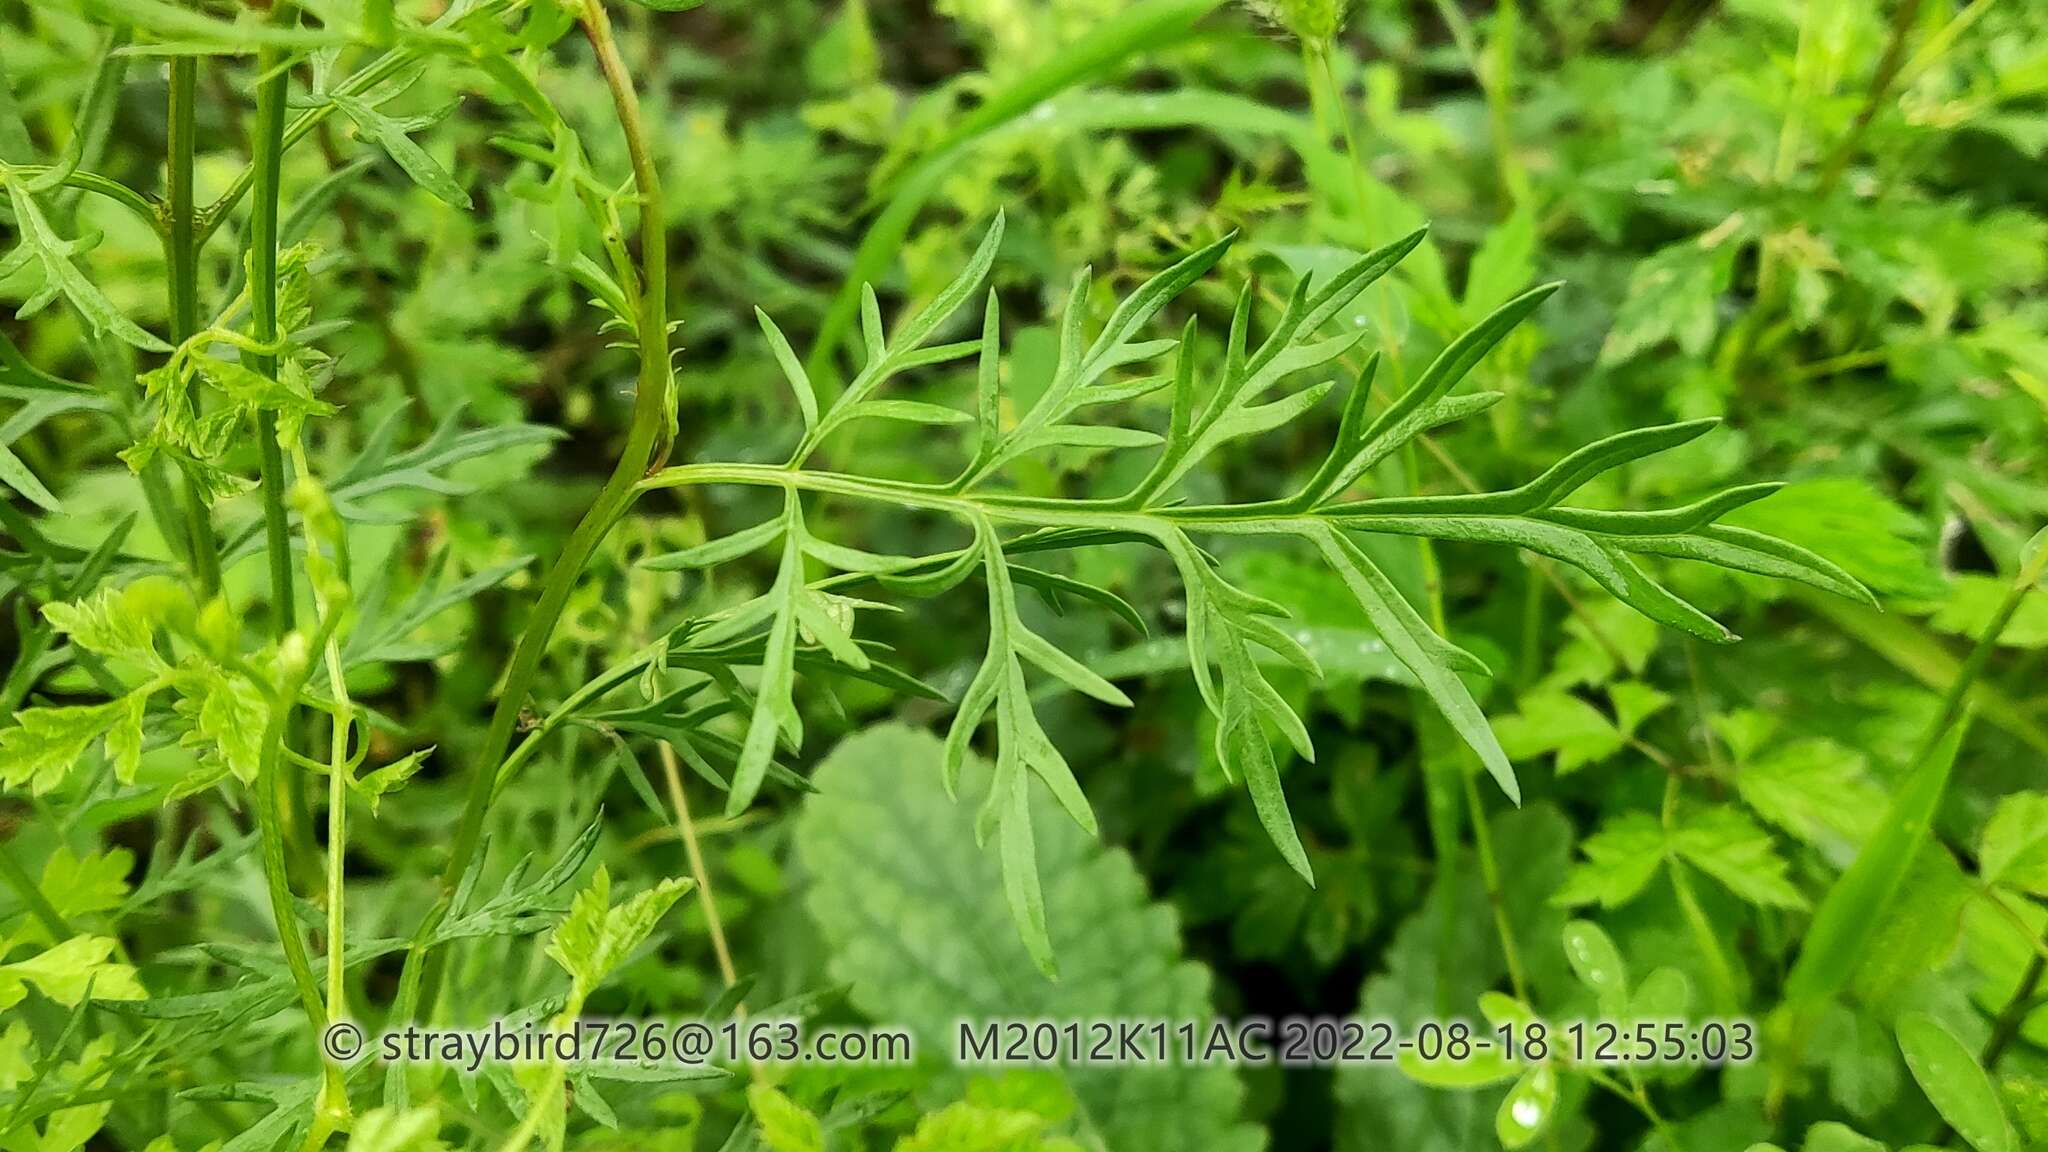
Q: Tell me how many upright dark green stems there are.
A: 2